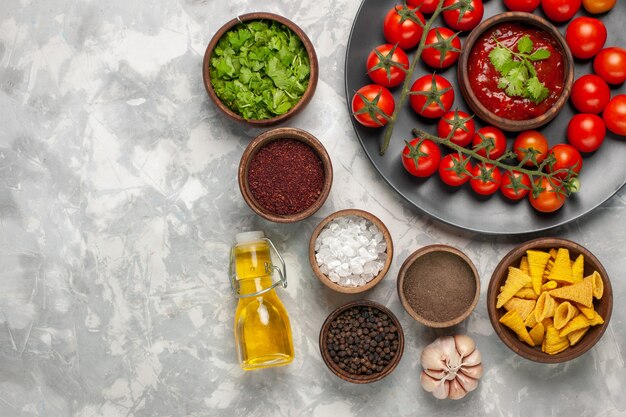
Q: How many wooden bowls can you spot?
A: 7